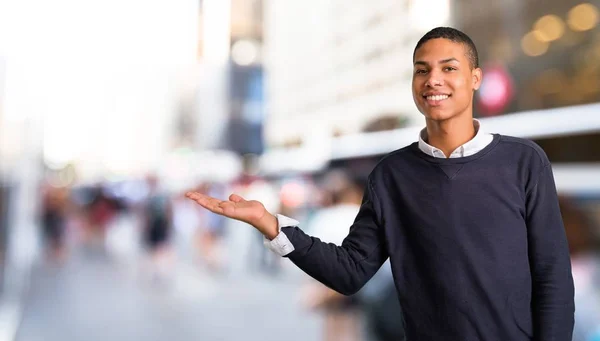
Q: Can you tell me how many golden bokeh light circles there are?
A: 3